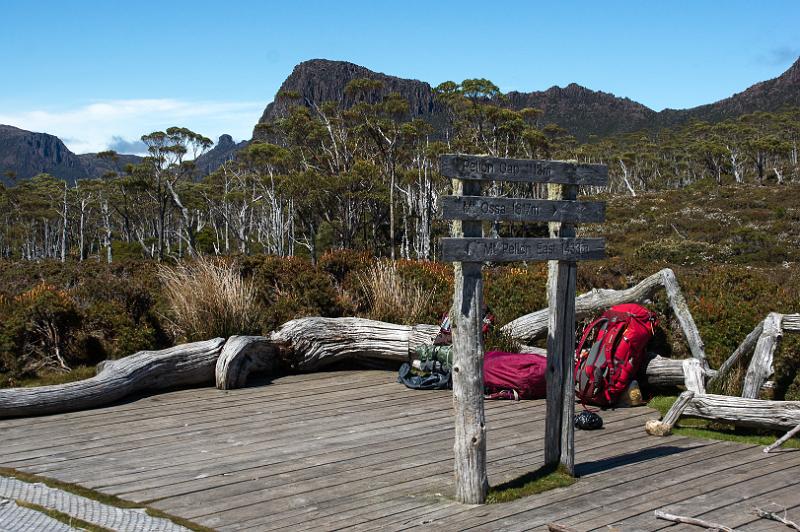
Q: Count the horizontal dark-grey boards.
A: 3